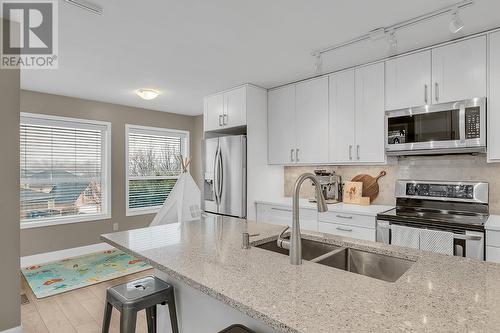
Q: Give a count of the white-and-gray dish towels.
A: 2